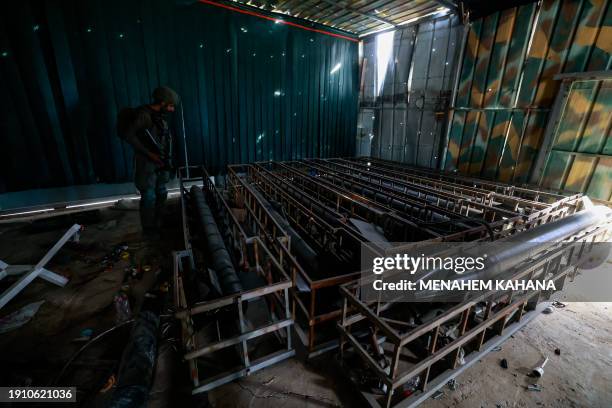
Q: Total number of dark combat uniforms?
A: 1